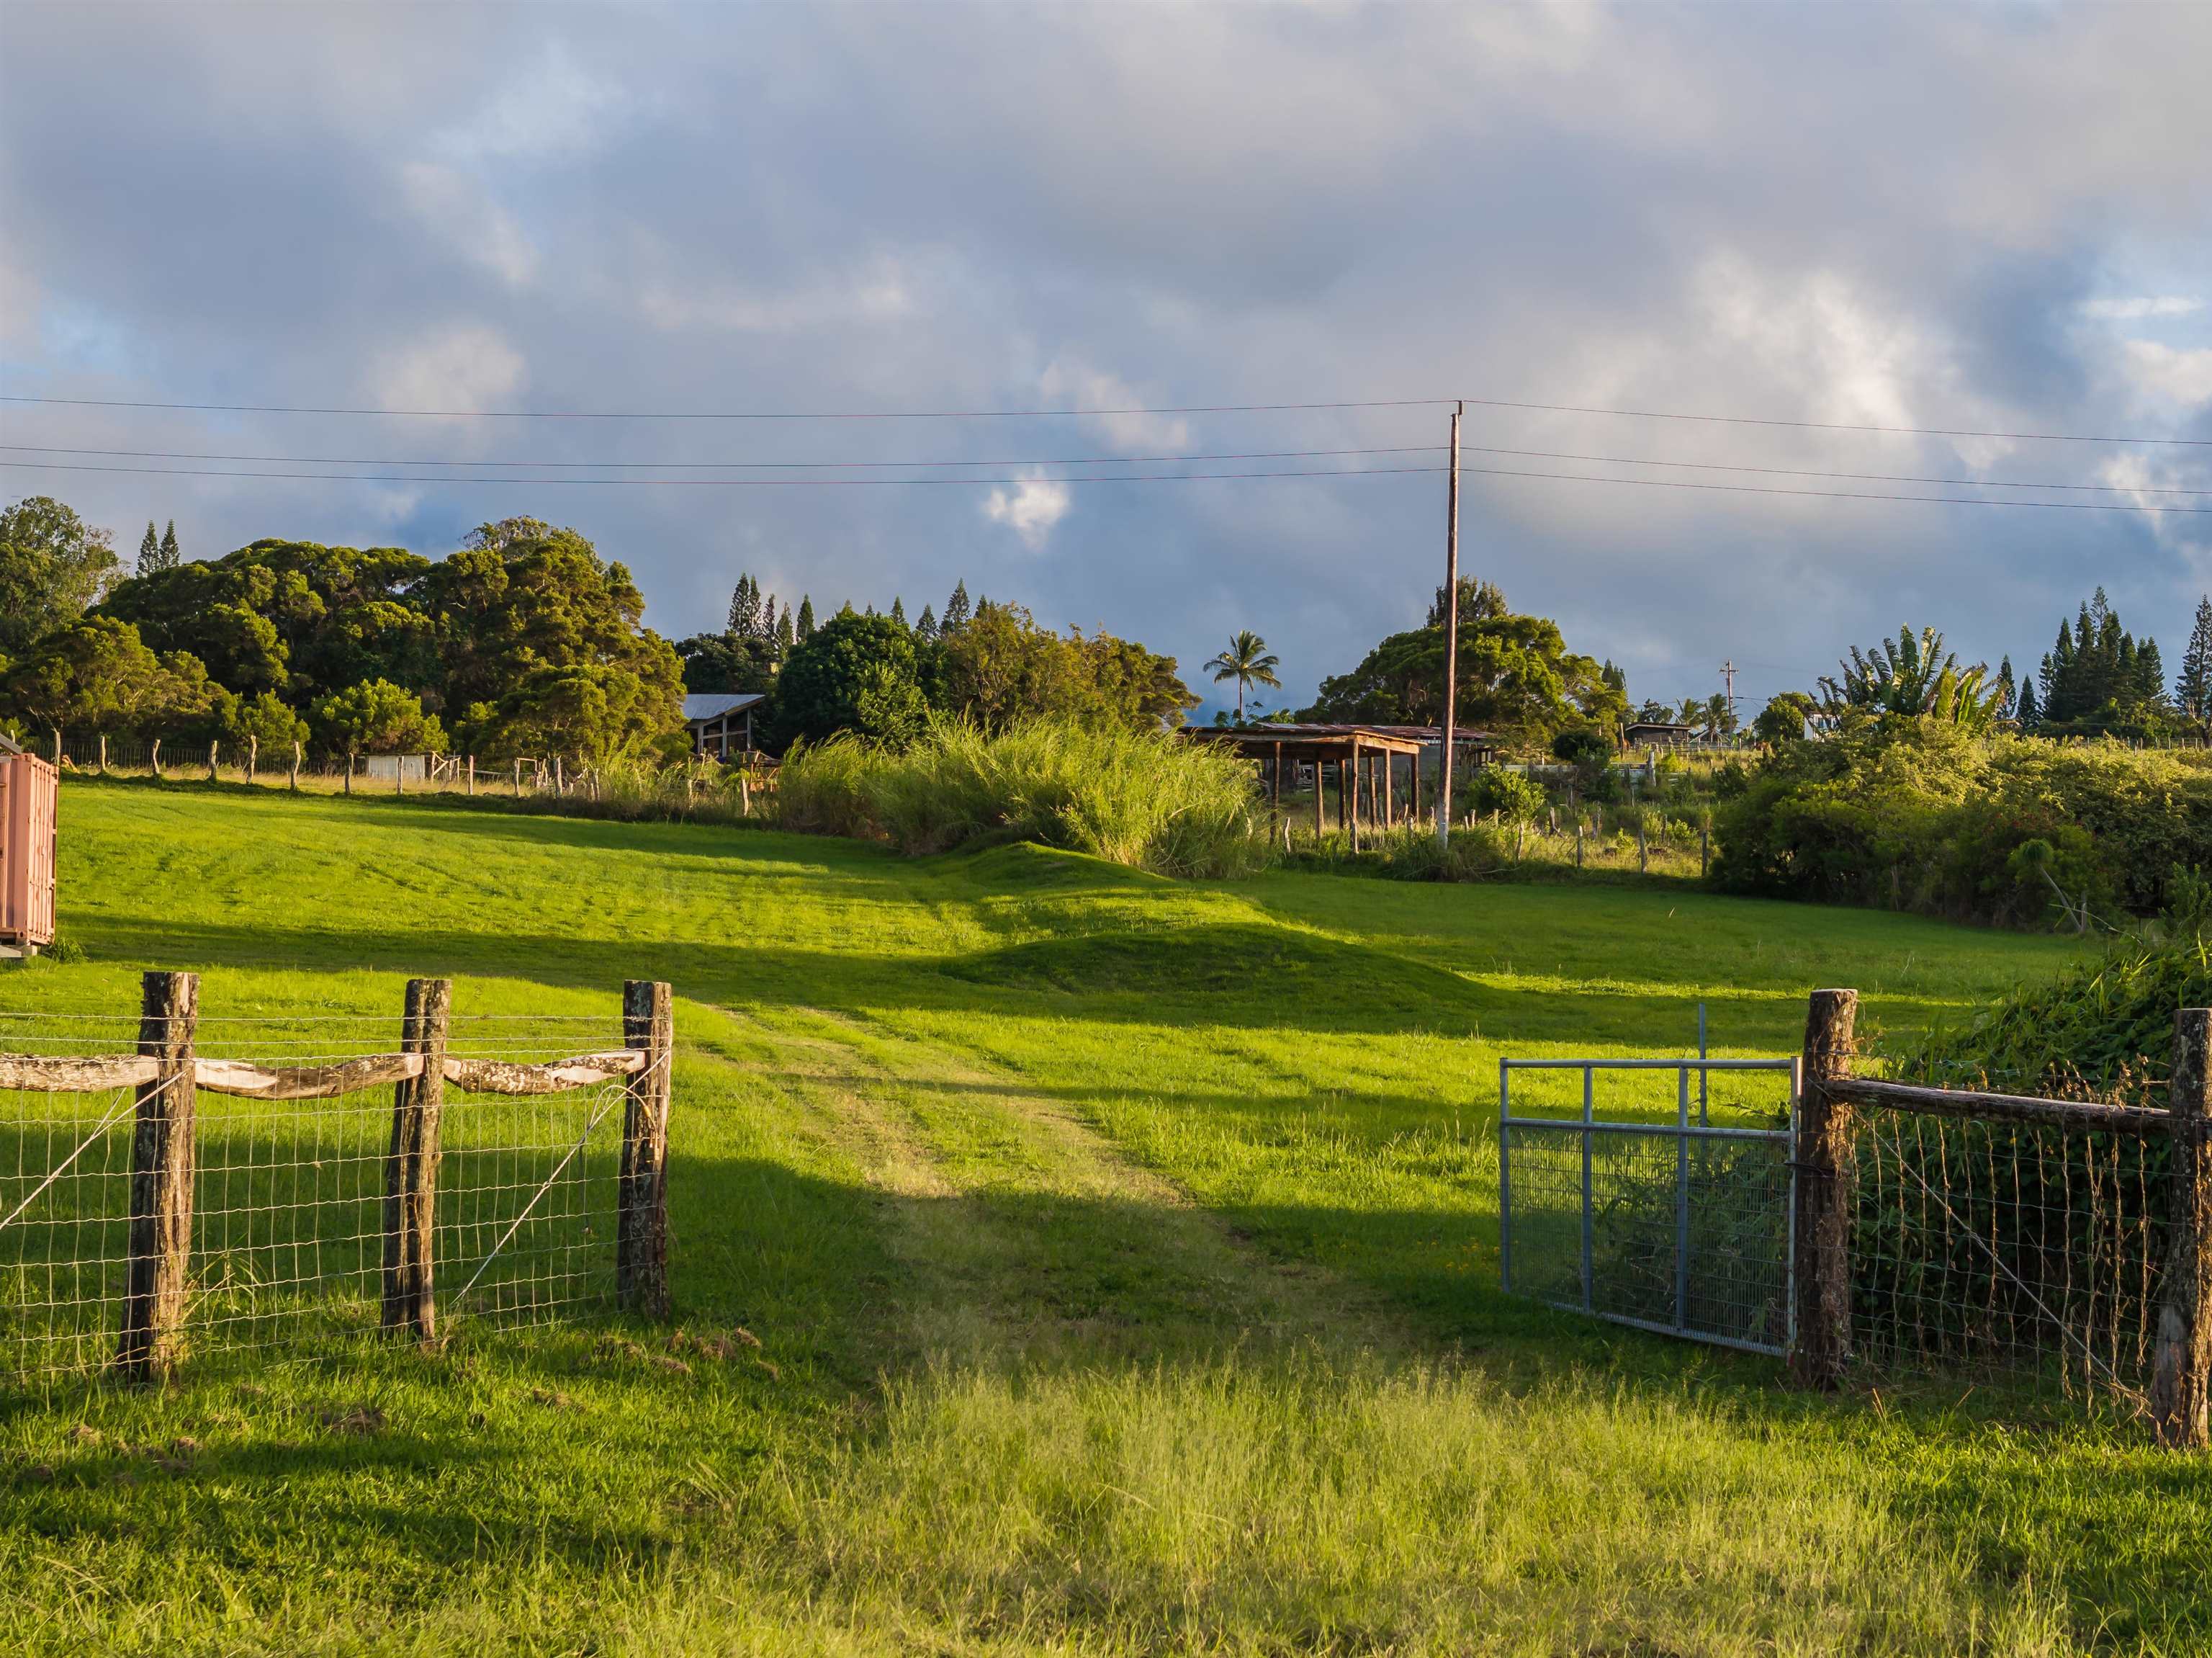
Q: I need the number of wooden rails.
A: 4